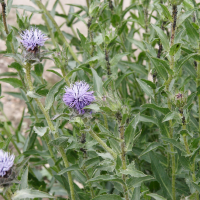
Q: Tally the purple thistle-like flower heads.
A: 3